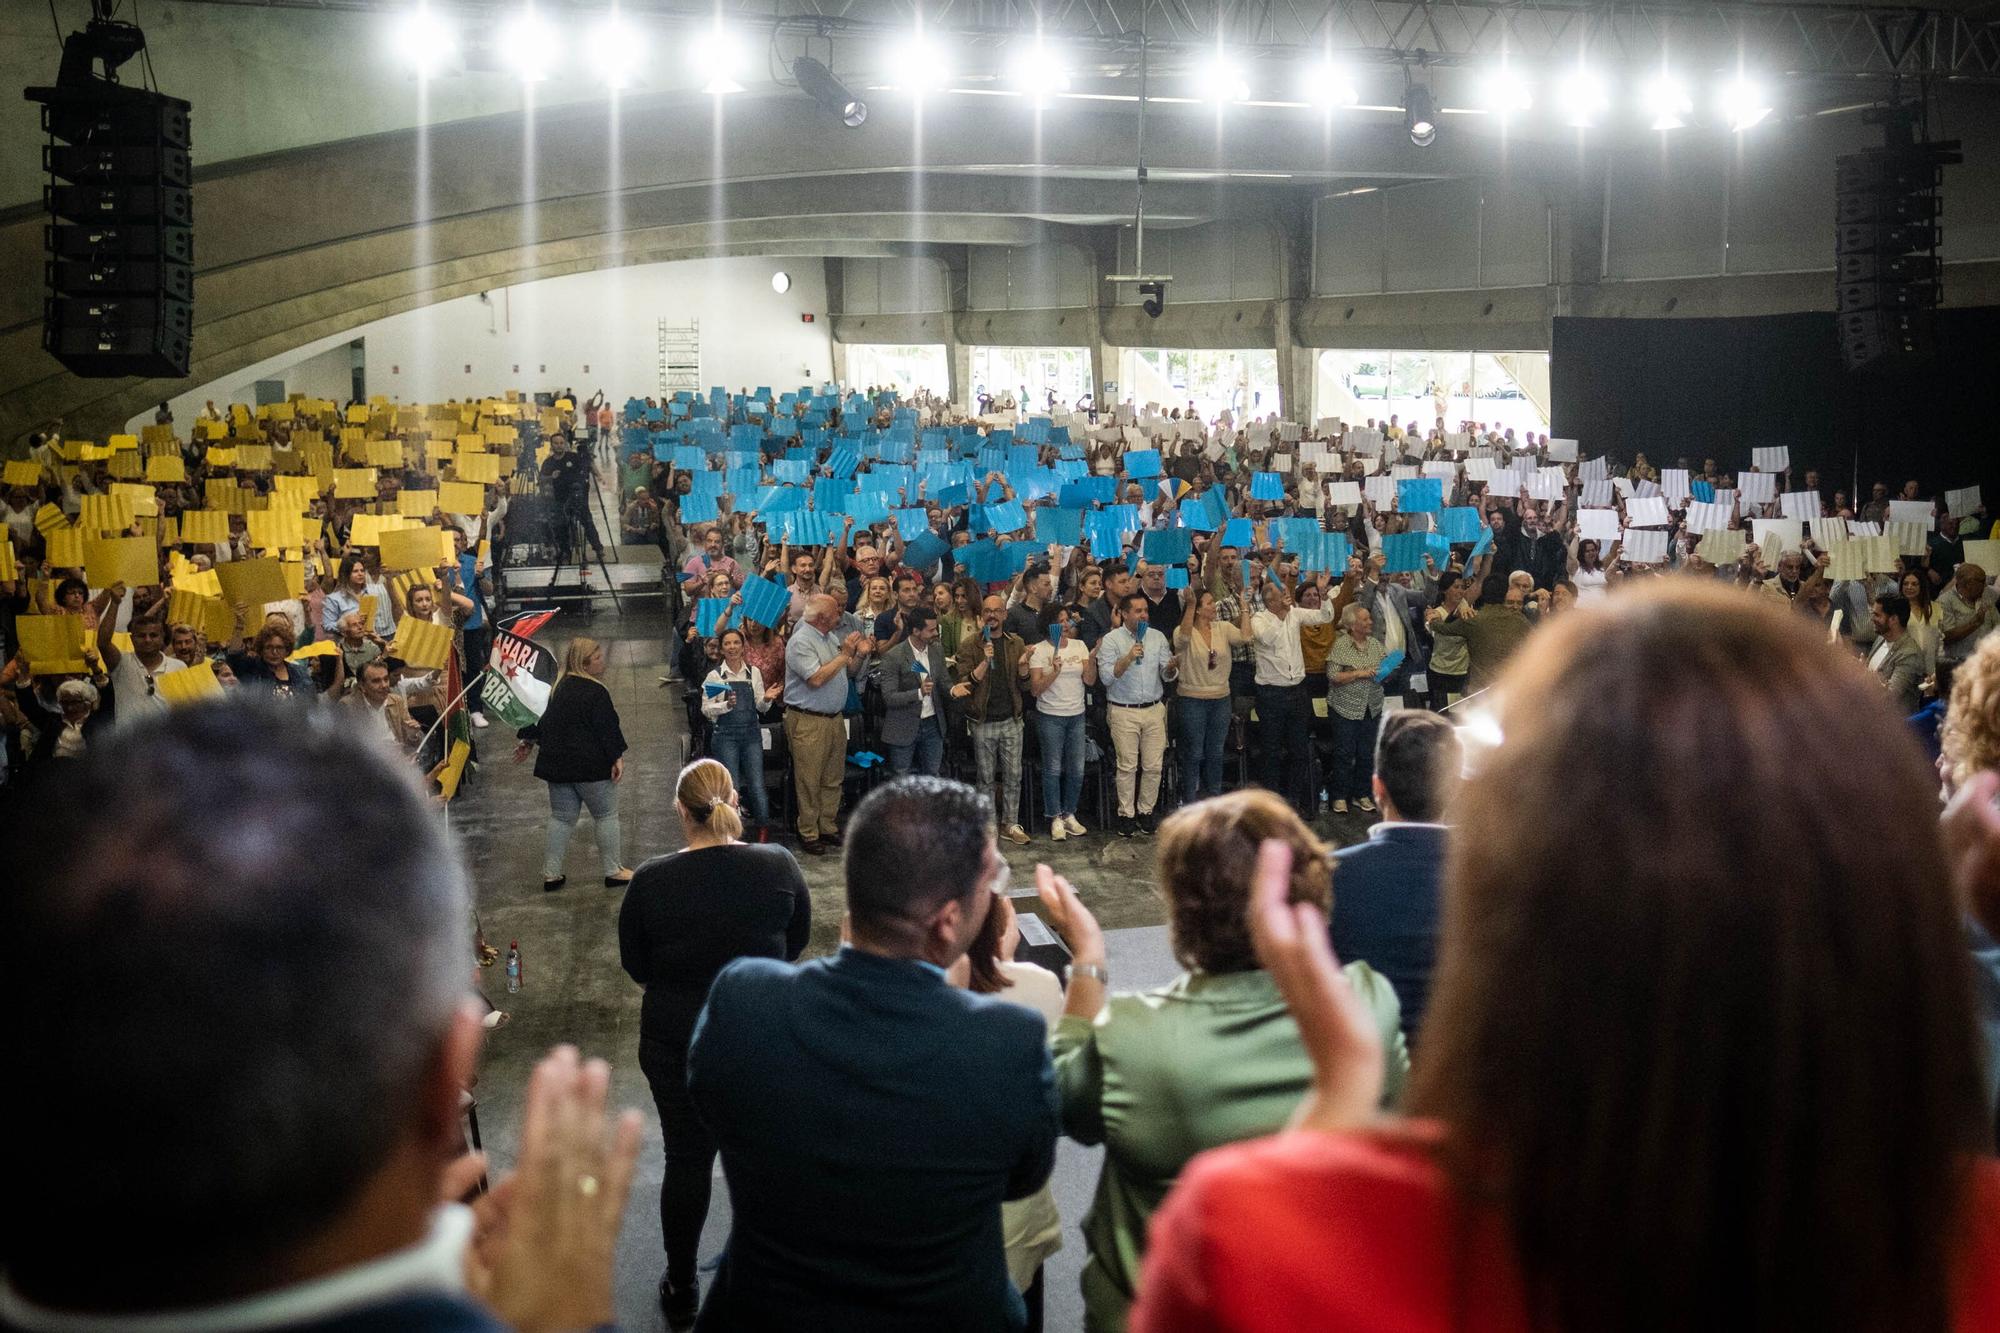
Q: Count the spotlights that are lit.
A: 12